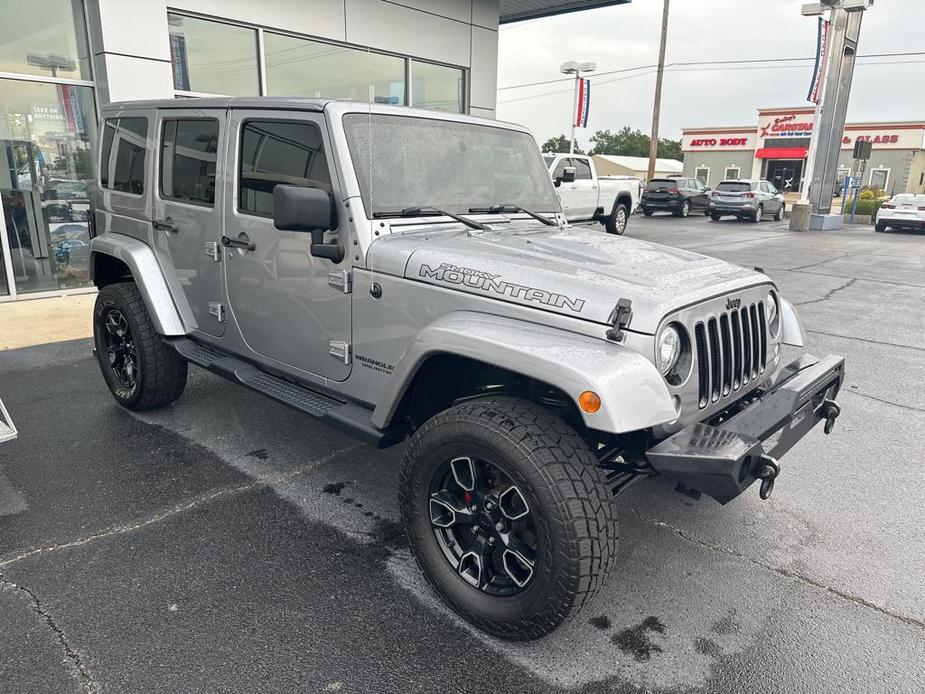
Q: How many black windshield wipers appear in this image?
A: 2